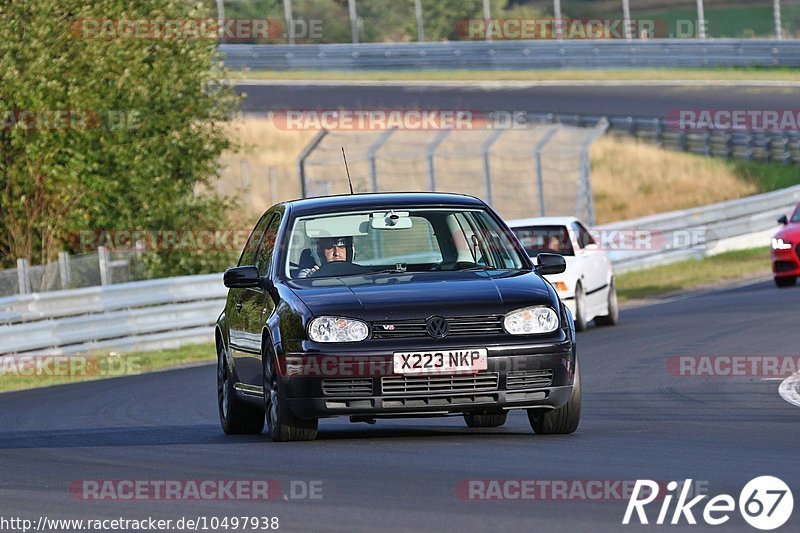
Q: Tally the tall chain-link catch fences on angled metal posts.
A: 1